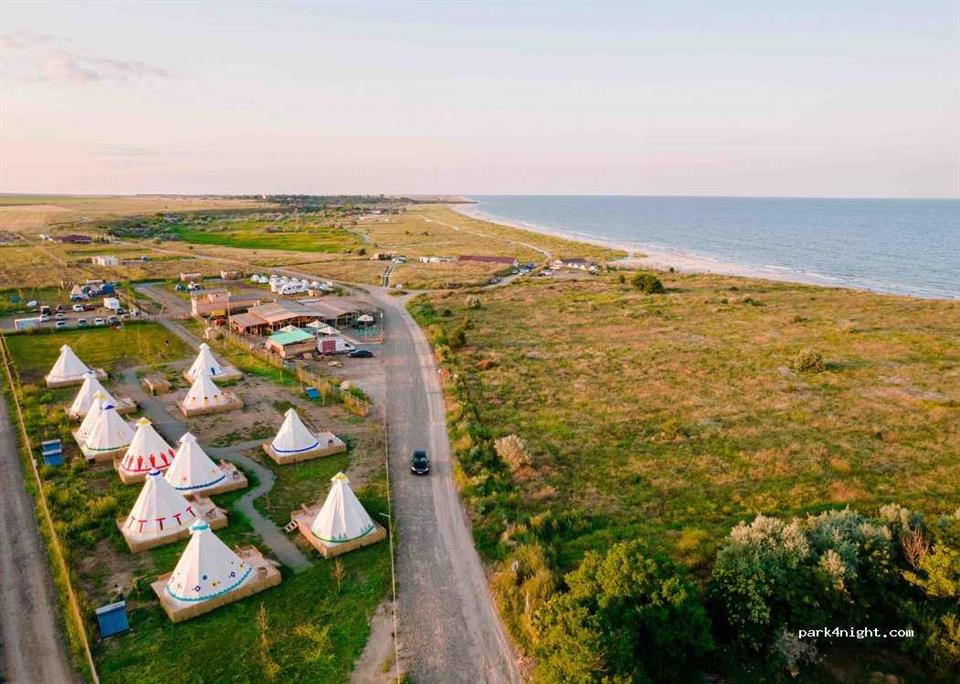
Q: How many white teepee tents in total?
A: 12